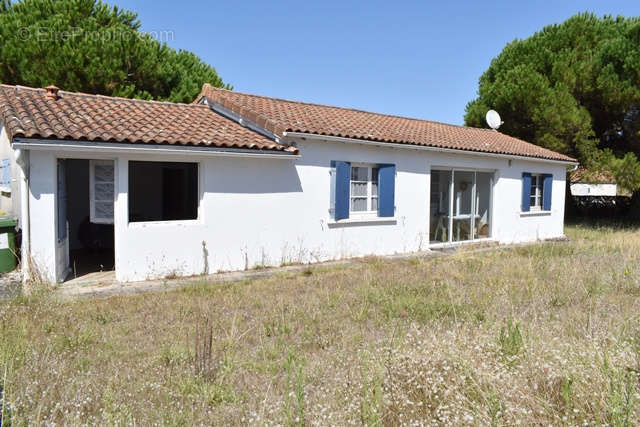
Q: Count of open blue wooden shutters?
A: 4